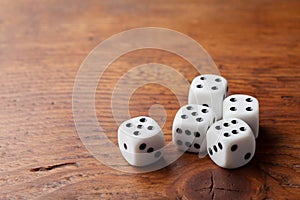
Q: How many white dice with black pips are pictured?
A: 5